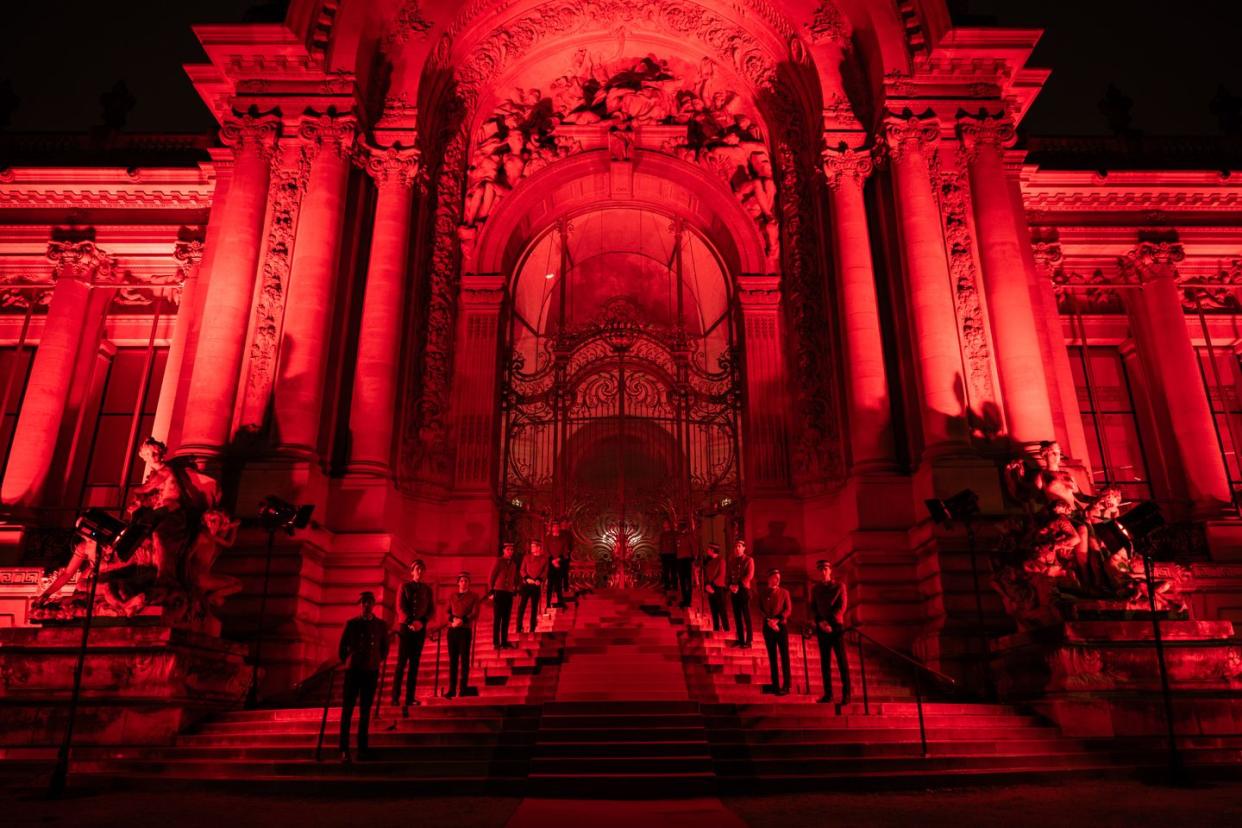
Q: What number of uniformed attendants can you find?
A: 13